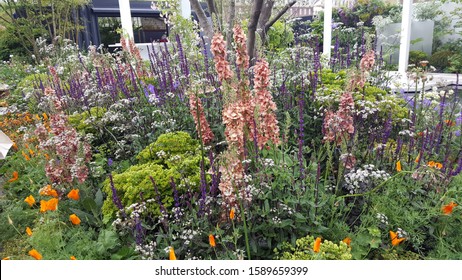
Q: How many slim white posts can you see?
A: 4